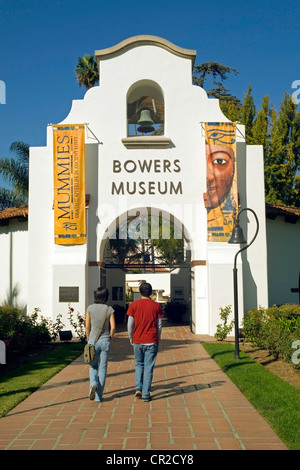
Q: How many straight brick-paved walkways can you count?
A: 1